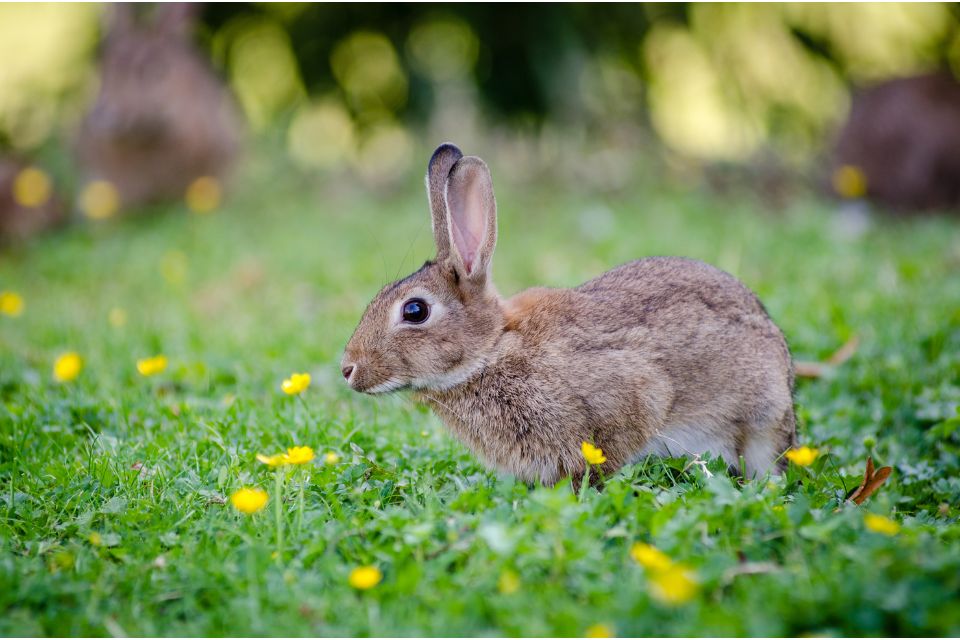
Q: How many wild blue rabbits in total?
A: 0